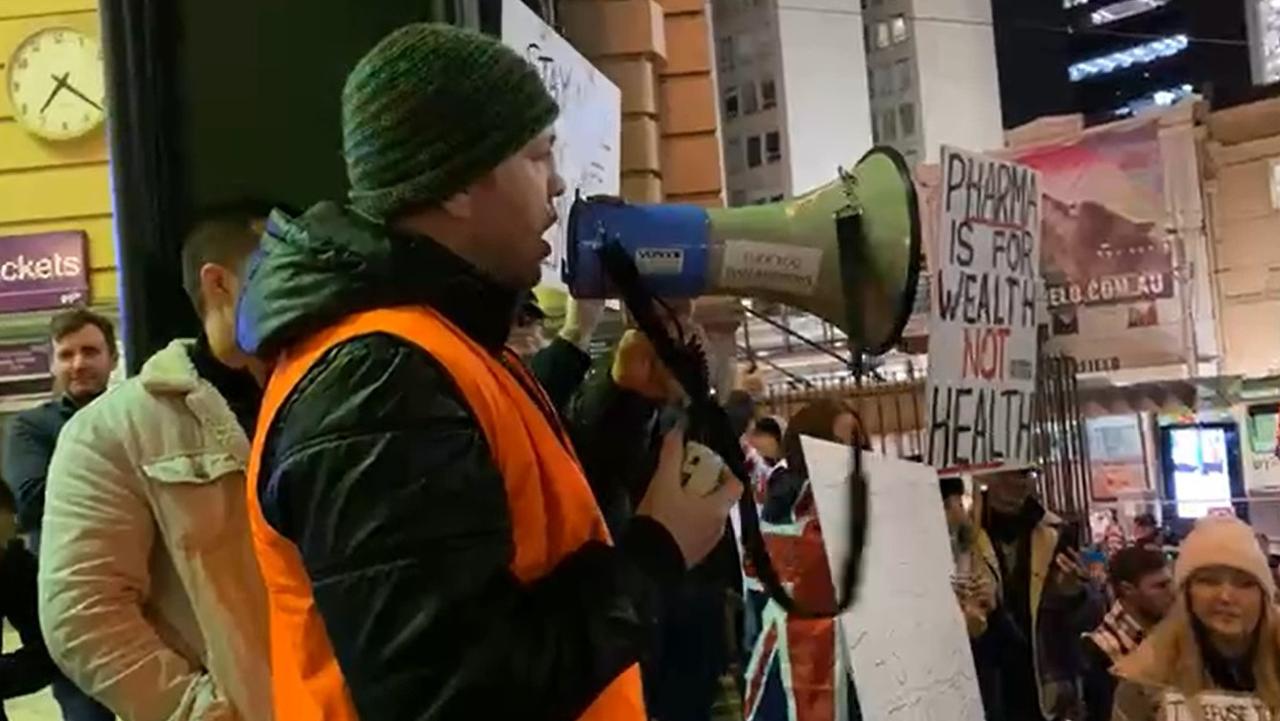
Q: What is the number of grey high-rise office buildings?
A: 2